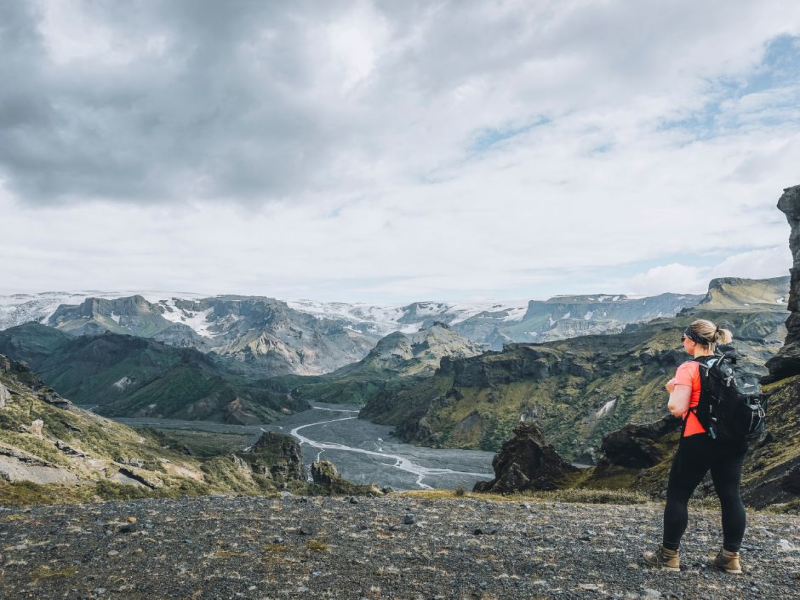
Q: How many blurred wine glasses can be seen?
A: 0